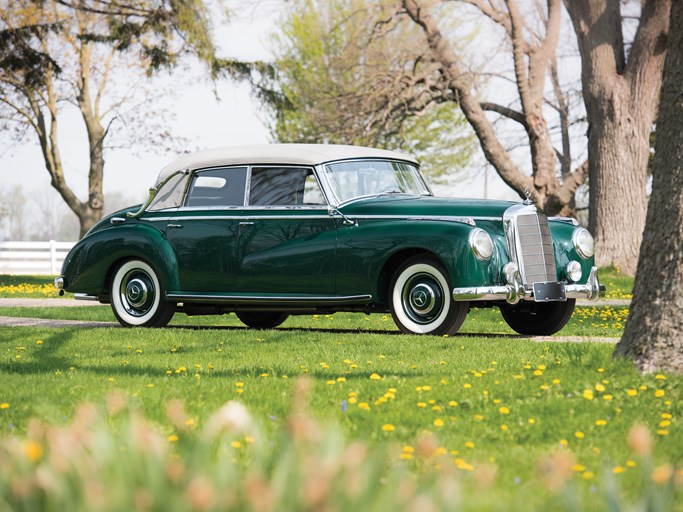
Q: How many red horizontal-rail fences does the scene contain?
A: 0